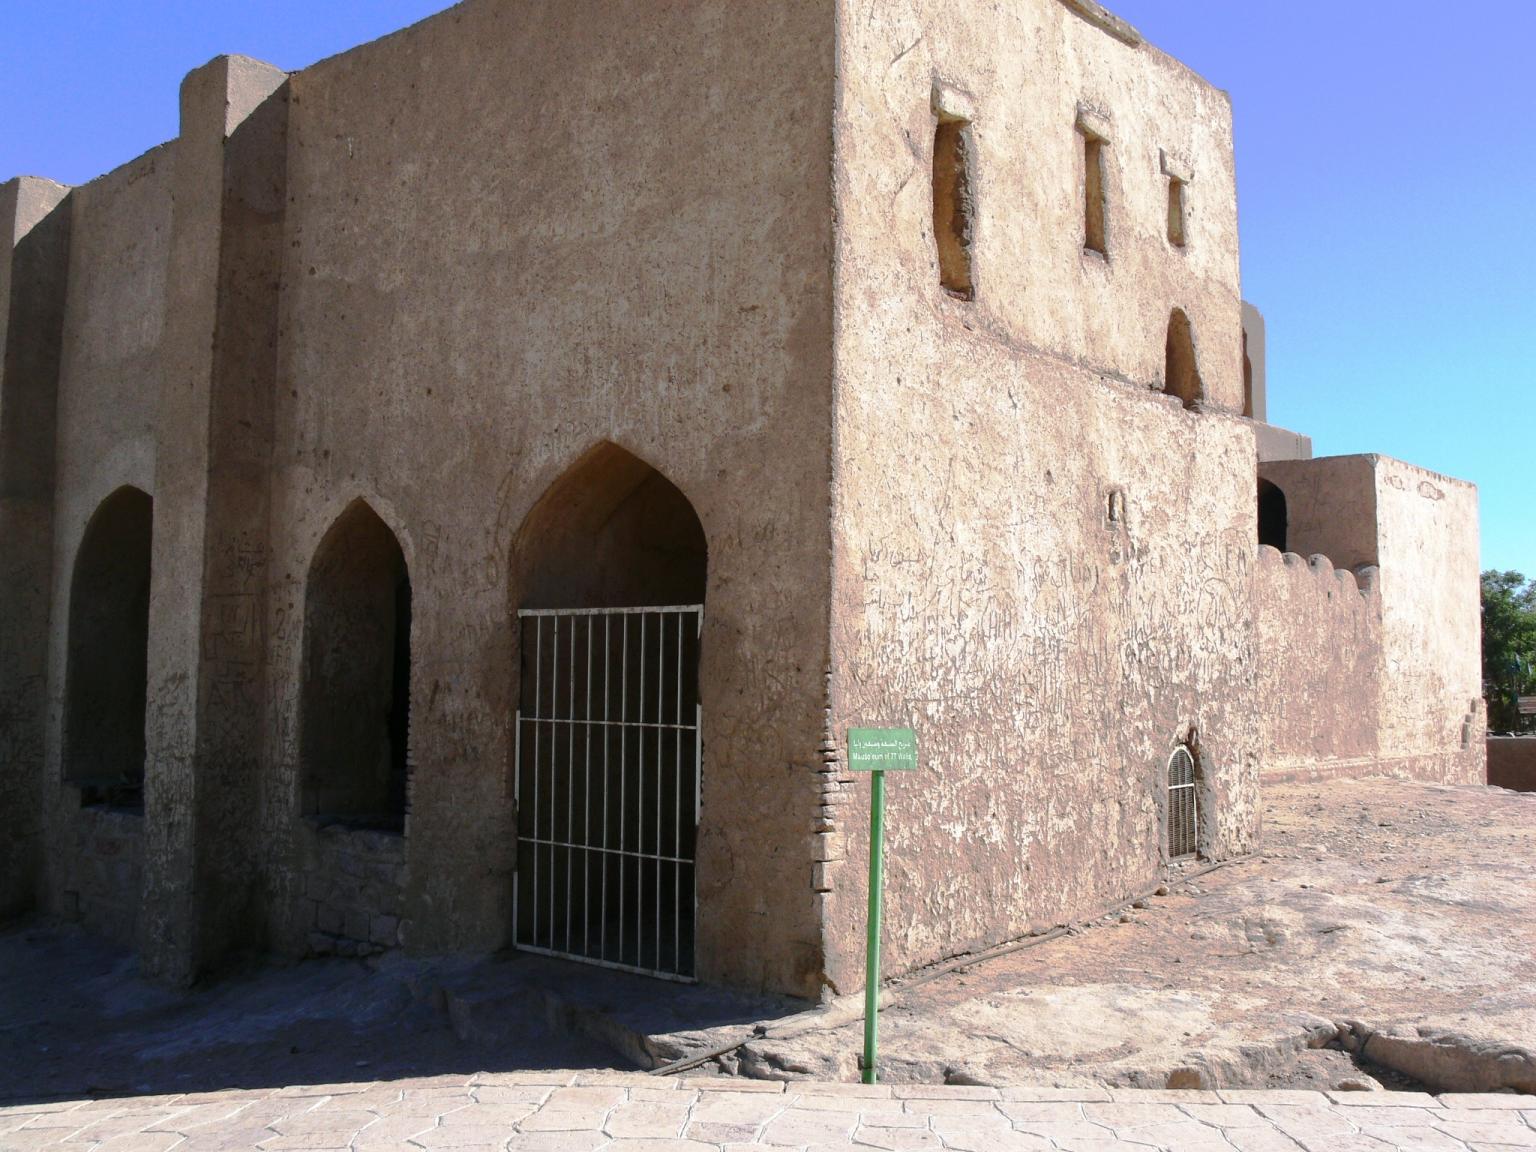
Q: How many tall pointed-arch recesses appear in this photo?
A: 3